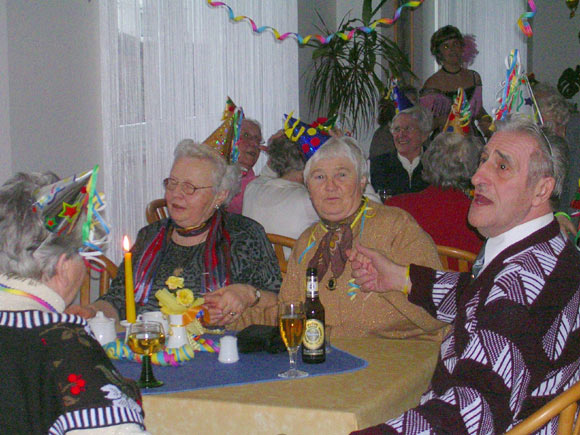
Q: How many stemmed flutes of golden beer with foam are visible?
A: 1